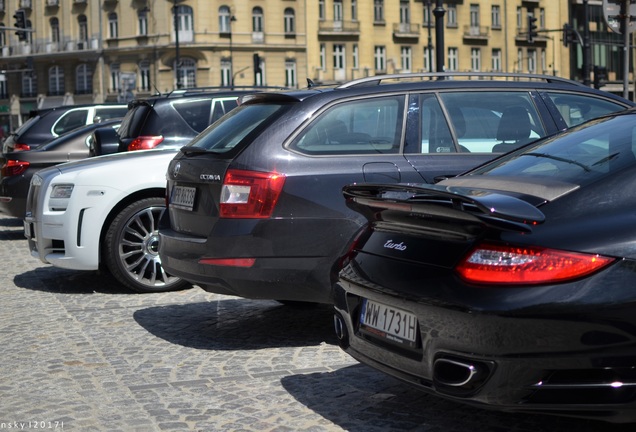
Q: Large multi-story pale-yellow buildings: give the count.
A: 2